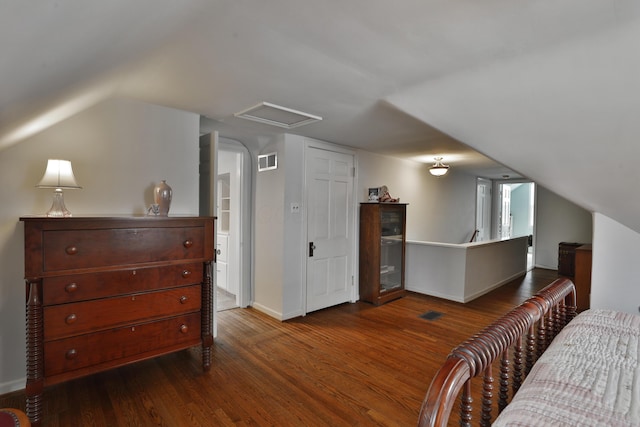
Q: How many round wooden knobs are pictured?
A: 8